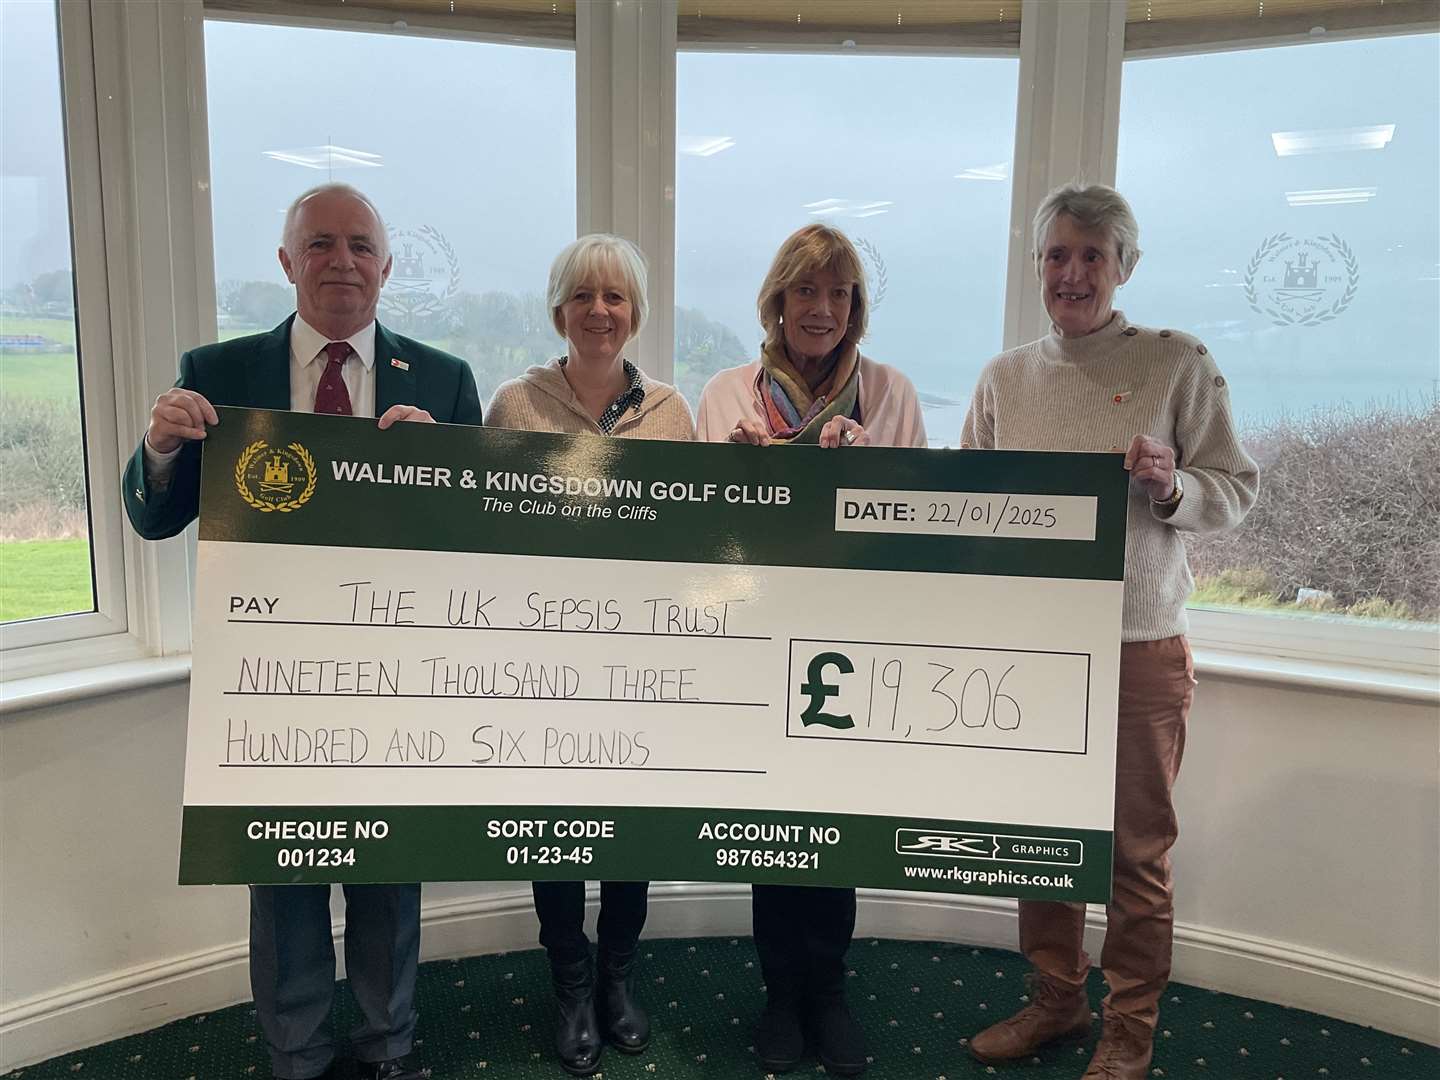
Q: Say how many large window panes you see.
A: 4